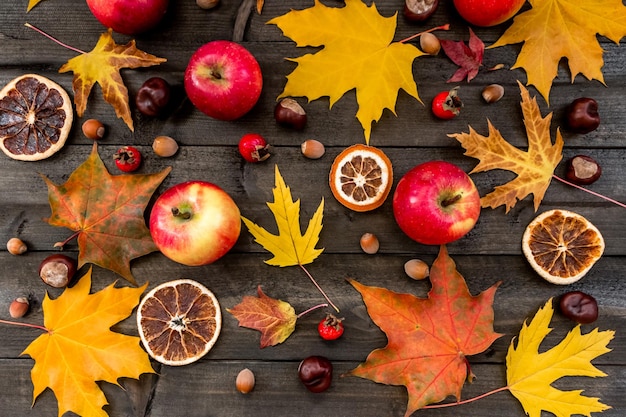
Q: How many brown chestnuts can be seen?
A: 8